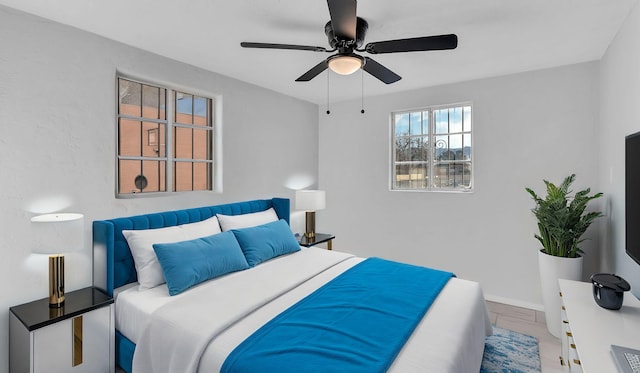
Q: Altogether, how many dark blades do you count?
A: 5